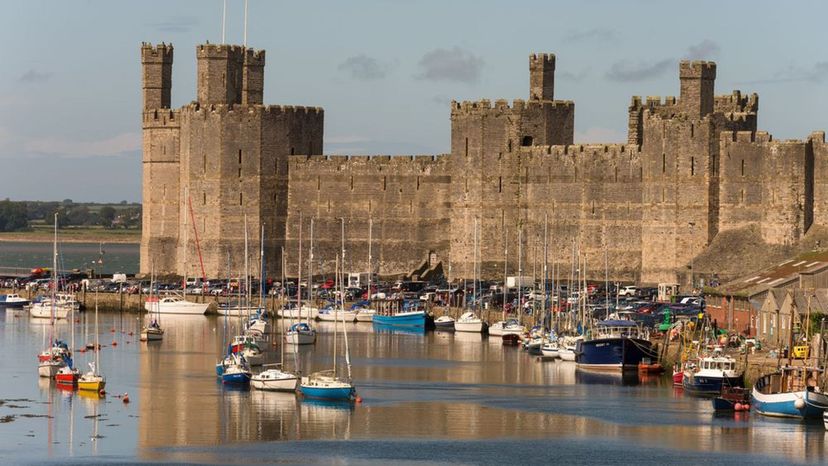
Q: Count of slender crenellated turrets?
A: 5